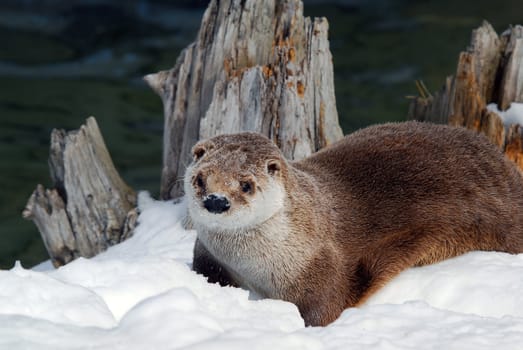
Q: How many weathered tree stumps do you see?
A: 3